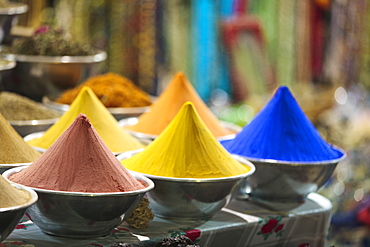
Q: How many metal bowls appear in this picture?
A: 12